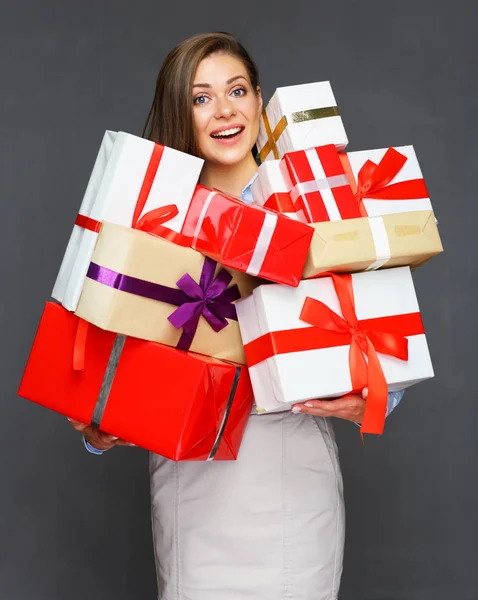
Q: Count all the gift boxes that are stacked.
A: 9